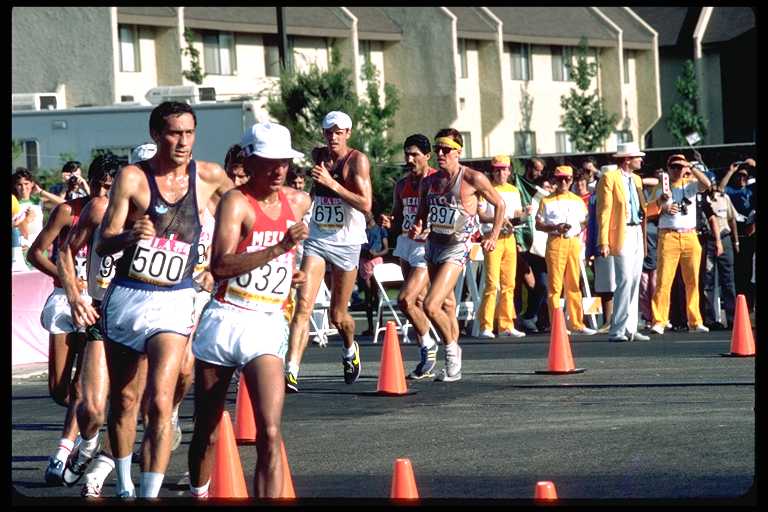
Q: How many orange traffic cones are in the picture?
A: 8